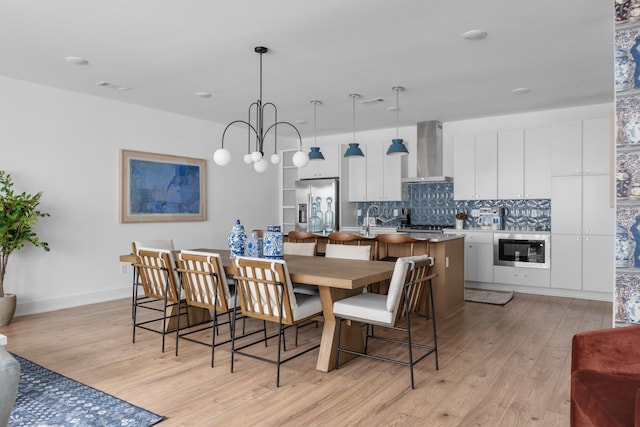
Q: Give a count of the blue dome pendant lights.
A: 3